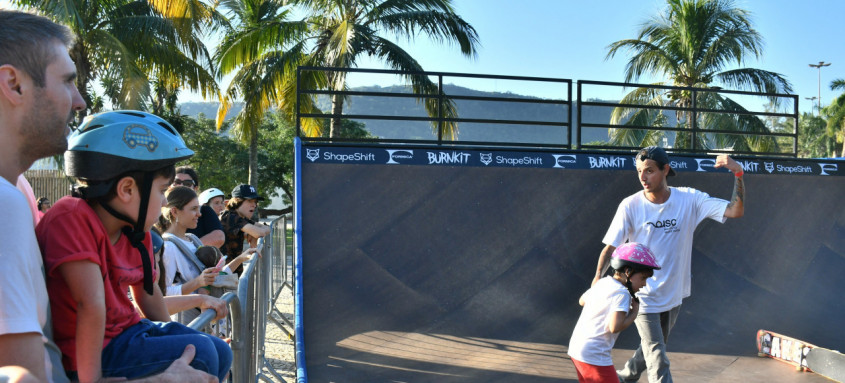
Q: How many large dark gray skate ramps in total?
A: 1